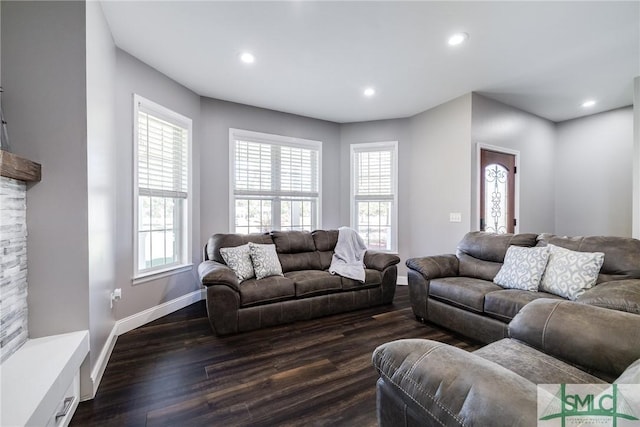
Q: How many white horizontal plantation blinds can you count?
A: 3